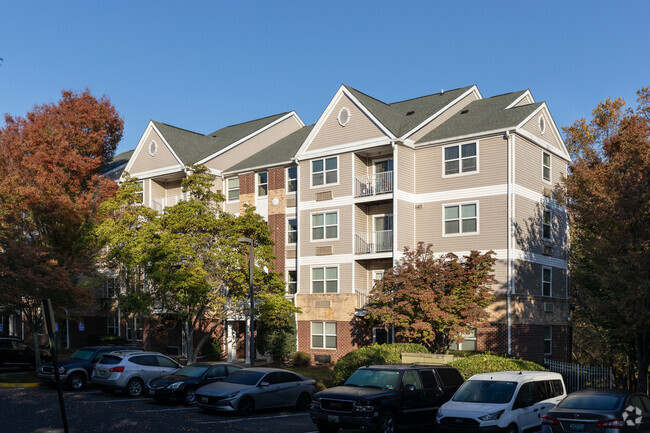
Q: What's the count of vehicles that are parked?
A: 8